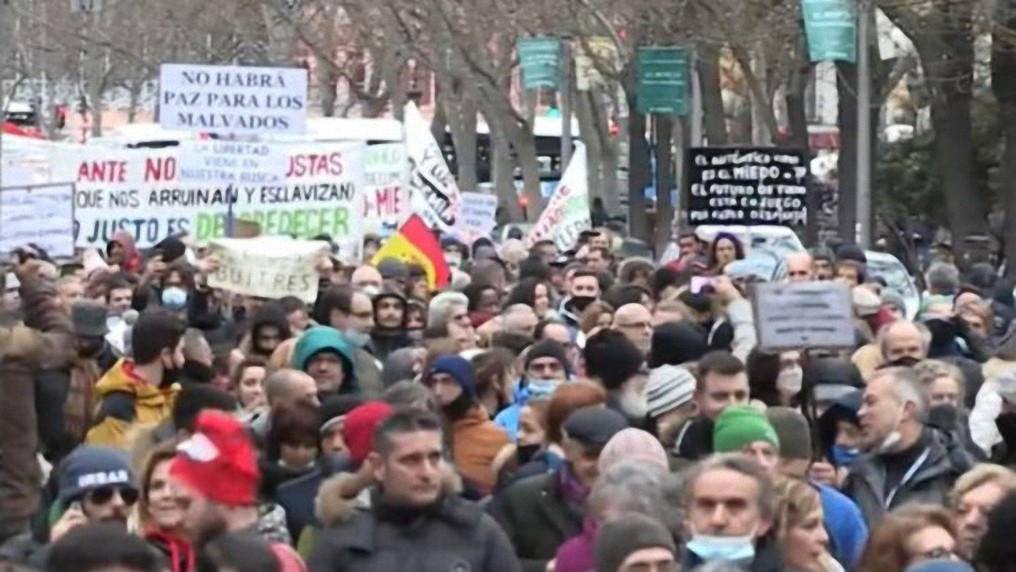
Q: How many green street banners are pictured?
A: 3